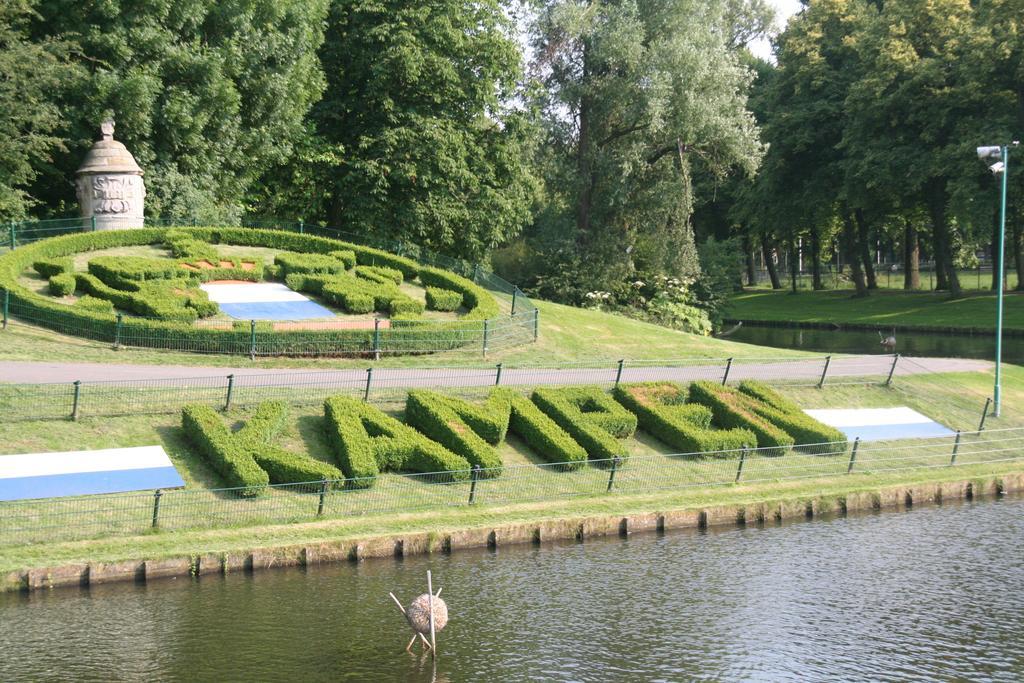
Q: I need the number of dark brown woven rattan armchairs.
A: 0